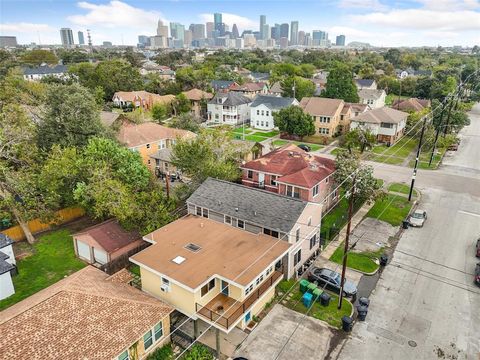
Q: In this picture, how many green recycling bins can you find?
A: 3